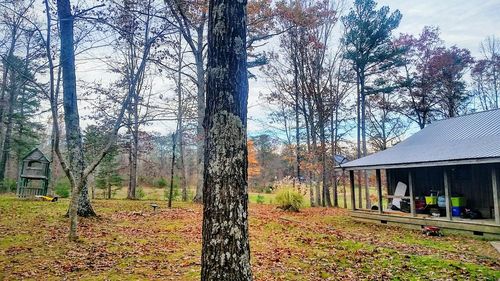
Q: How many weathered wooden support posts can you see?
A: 5